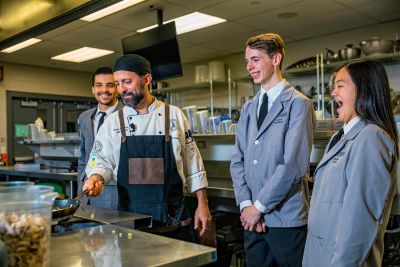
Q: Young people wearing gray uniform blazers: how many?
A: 3